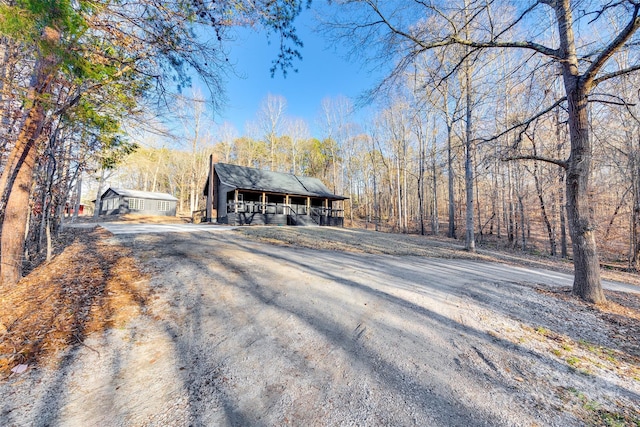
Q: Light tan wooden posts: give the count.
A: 6